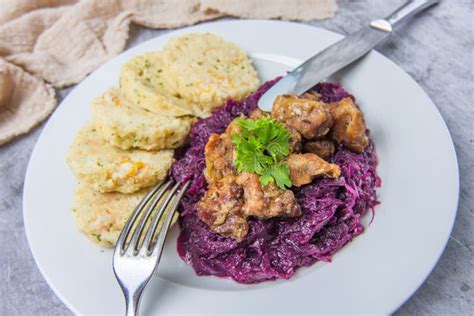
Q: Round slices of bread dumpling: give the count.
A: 5